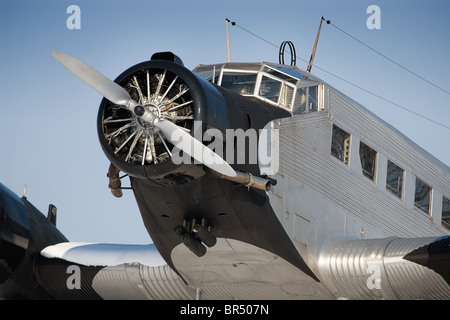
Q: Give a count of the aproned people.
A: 0